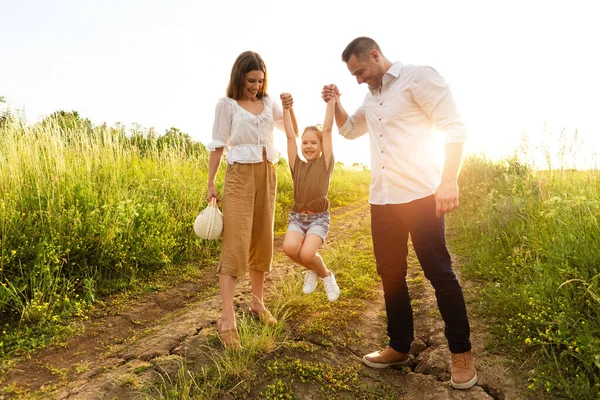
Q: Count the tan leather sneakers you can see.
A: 2